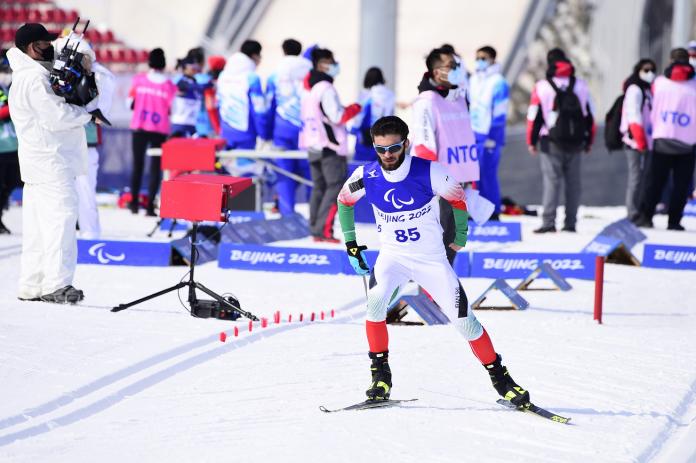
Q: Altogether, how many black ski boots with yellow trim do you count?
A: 2